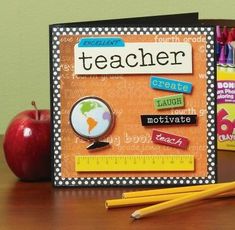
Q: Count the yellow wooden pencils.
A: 3